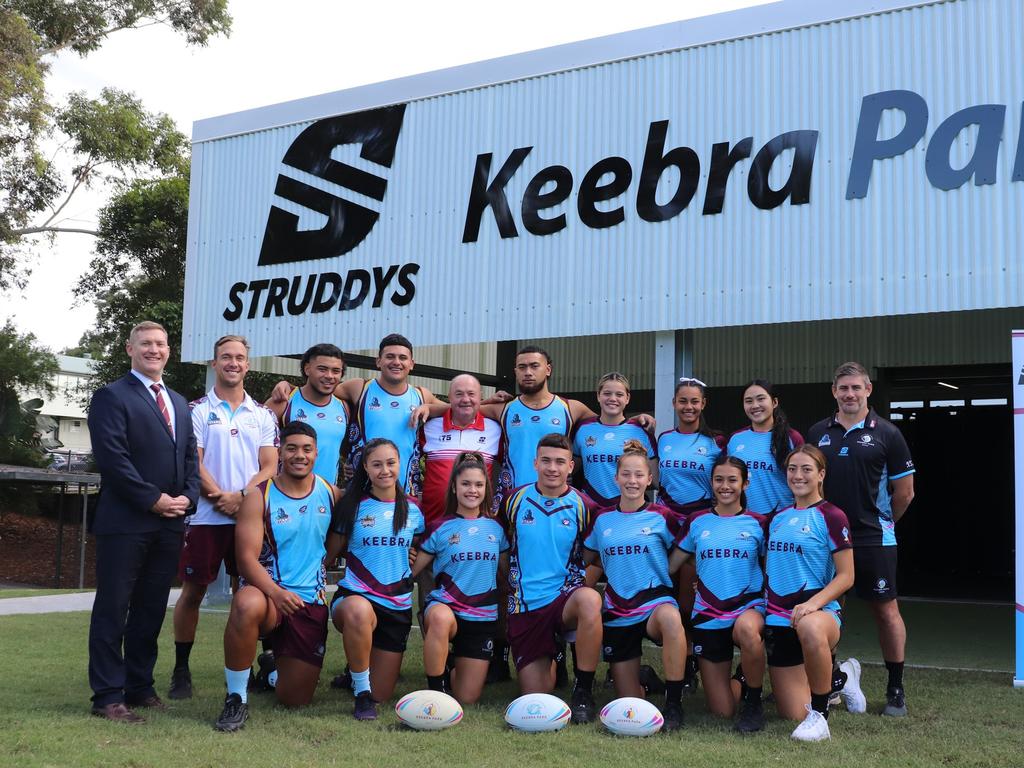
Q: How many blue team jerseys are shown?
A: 13